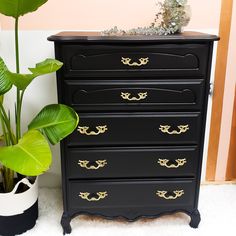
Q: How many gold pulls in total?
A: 8